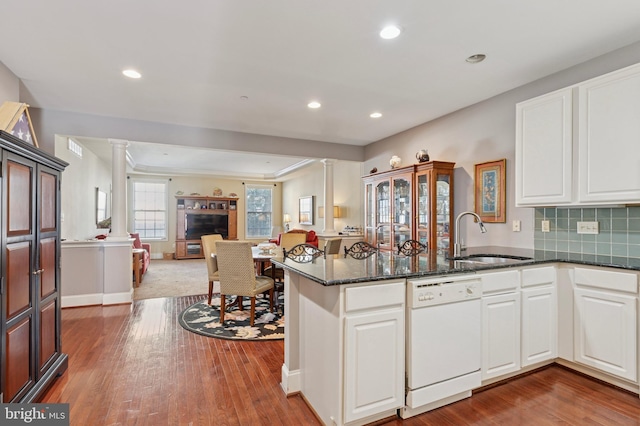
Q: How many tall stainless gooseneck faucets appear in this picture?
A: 1